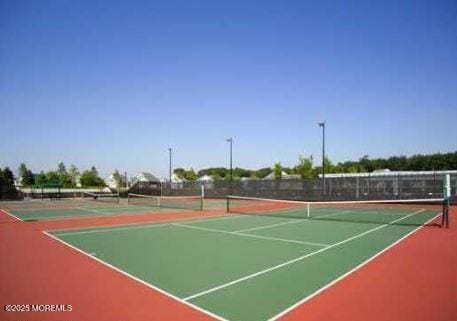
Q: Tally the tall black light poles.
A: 3